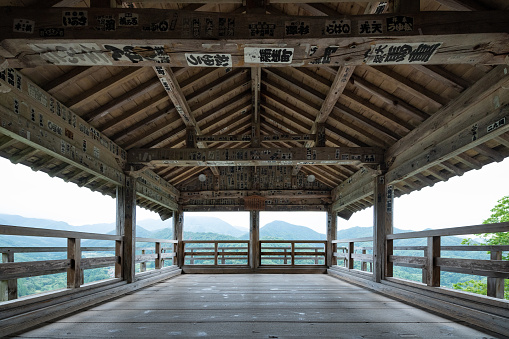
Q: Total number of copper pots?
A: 0